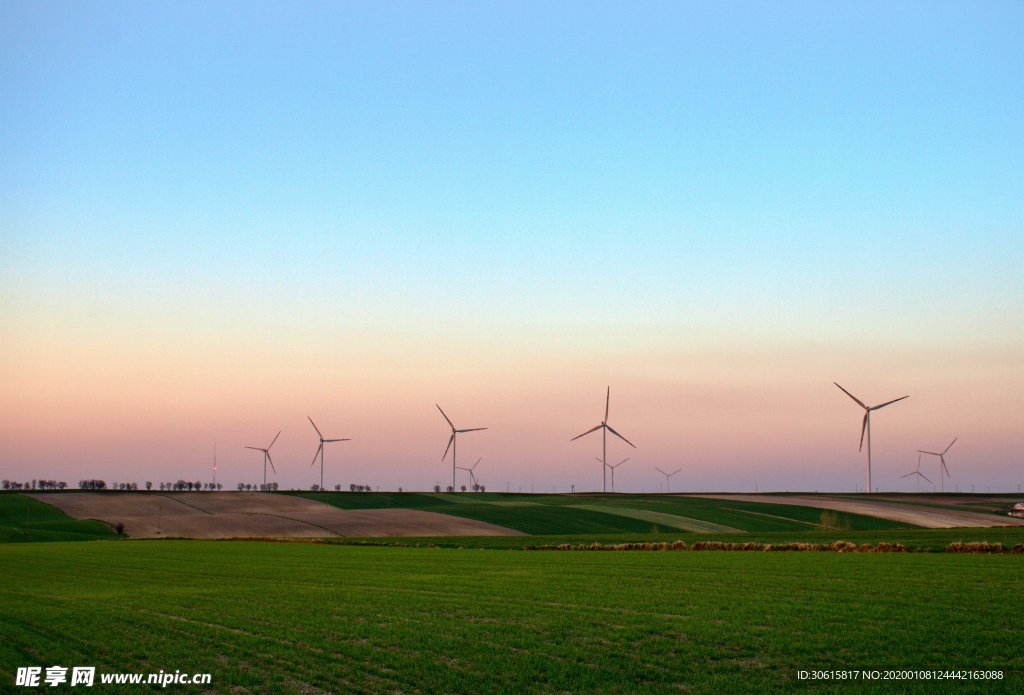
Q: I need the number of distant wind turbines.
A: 10